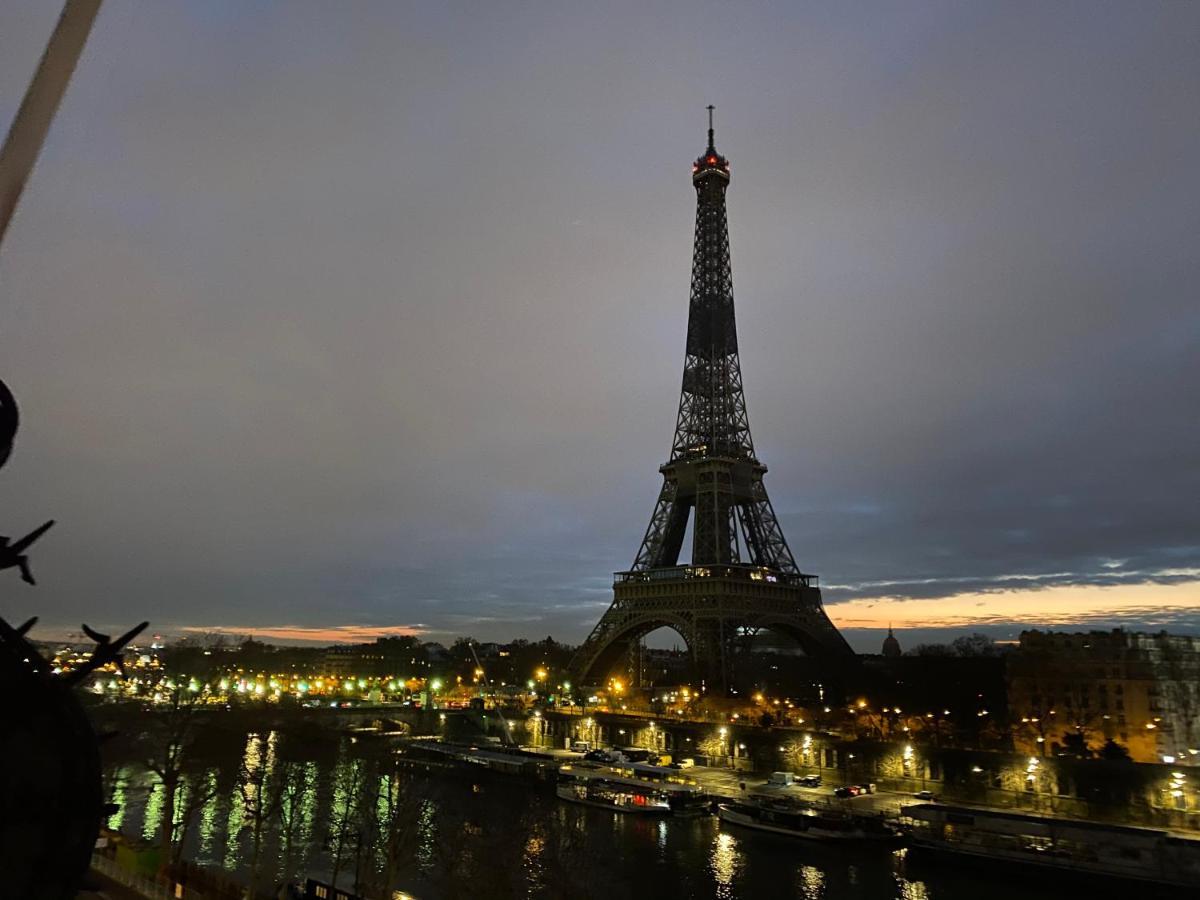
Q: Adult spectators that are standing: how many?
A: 0